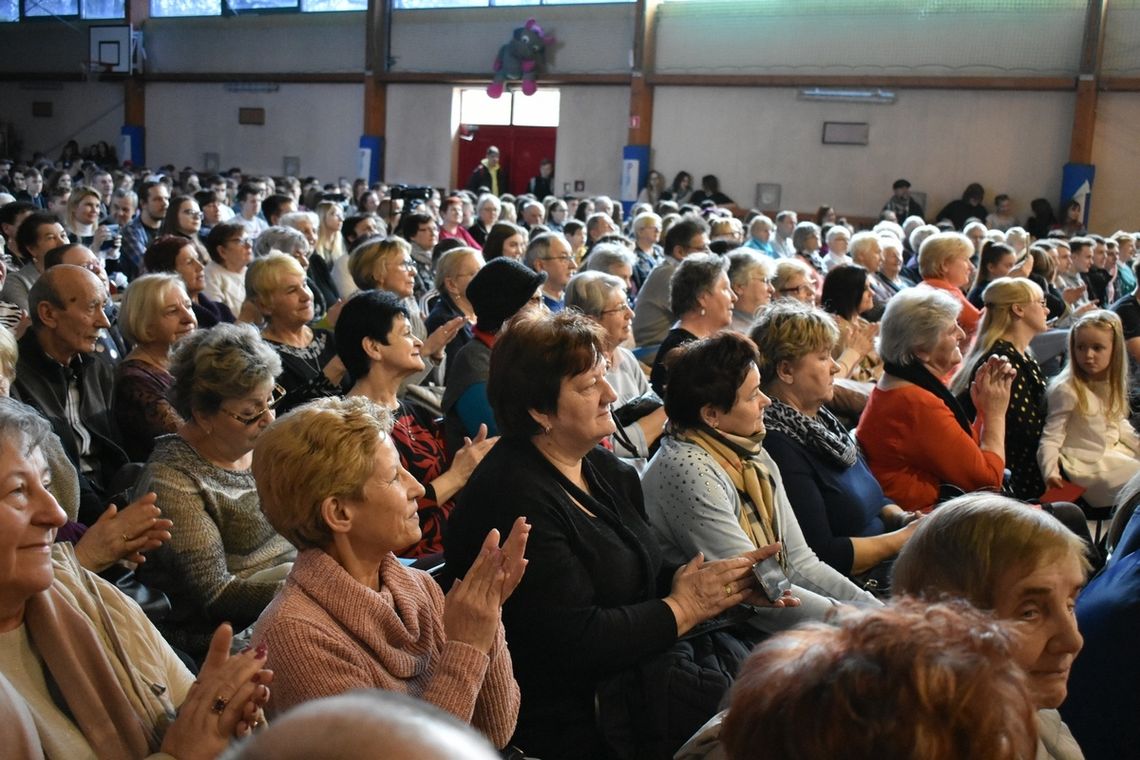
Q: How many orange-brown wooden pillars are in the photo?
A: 4